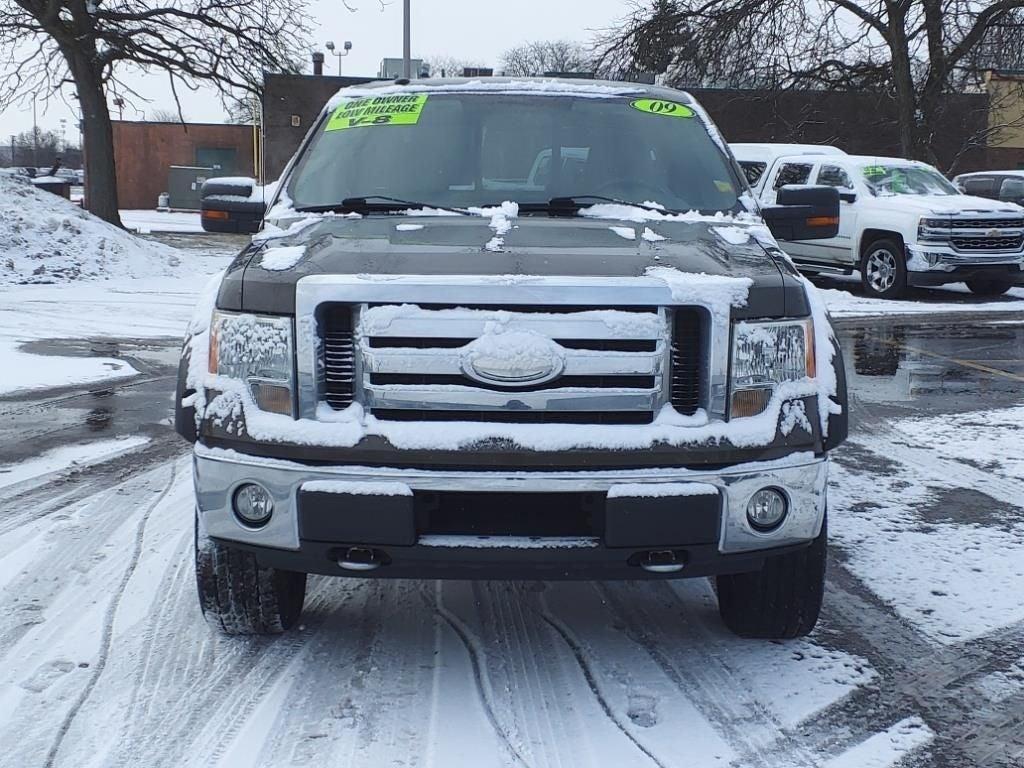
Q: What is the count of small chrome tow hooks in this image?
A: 2